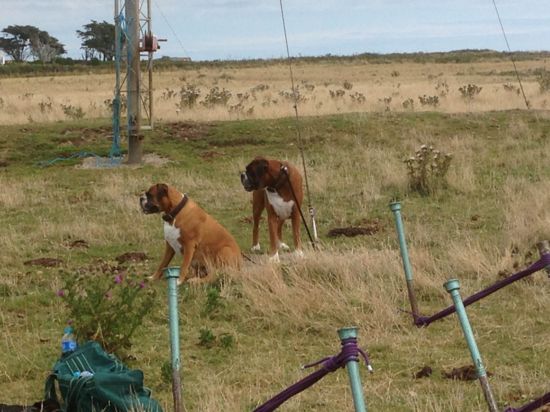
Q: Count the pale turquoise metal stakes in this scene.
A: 4